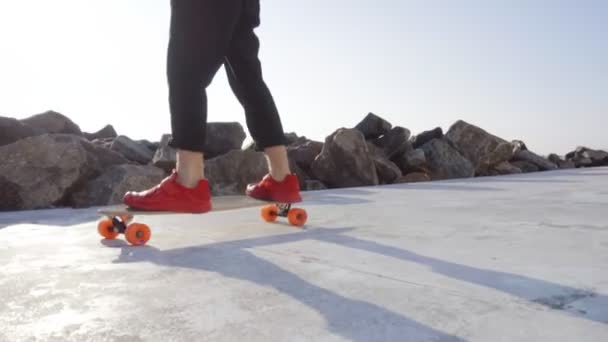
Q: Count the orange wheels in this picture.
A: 4